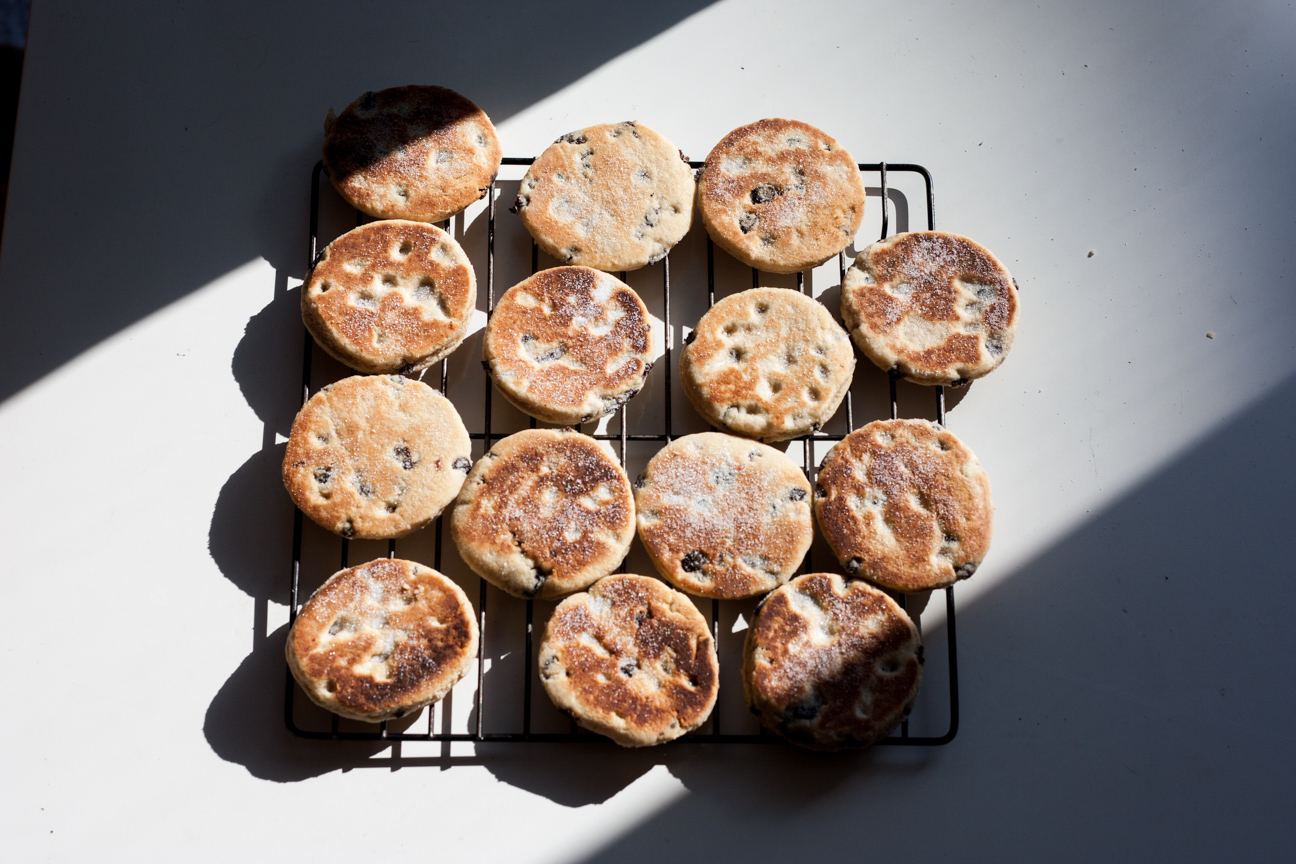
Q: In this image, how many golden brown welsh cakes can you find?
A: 14